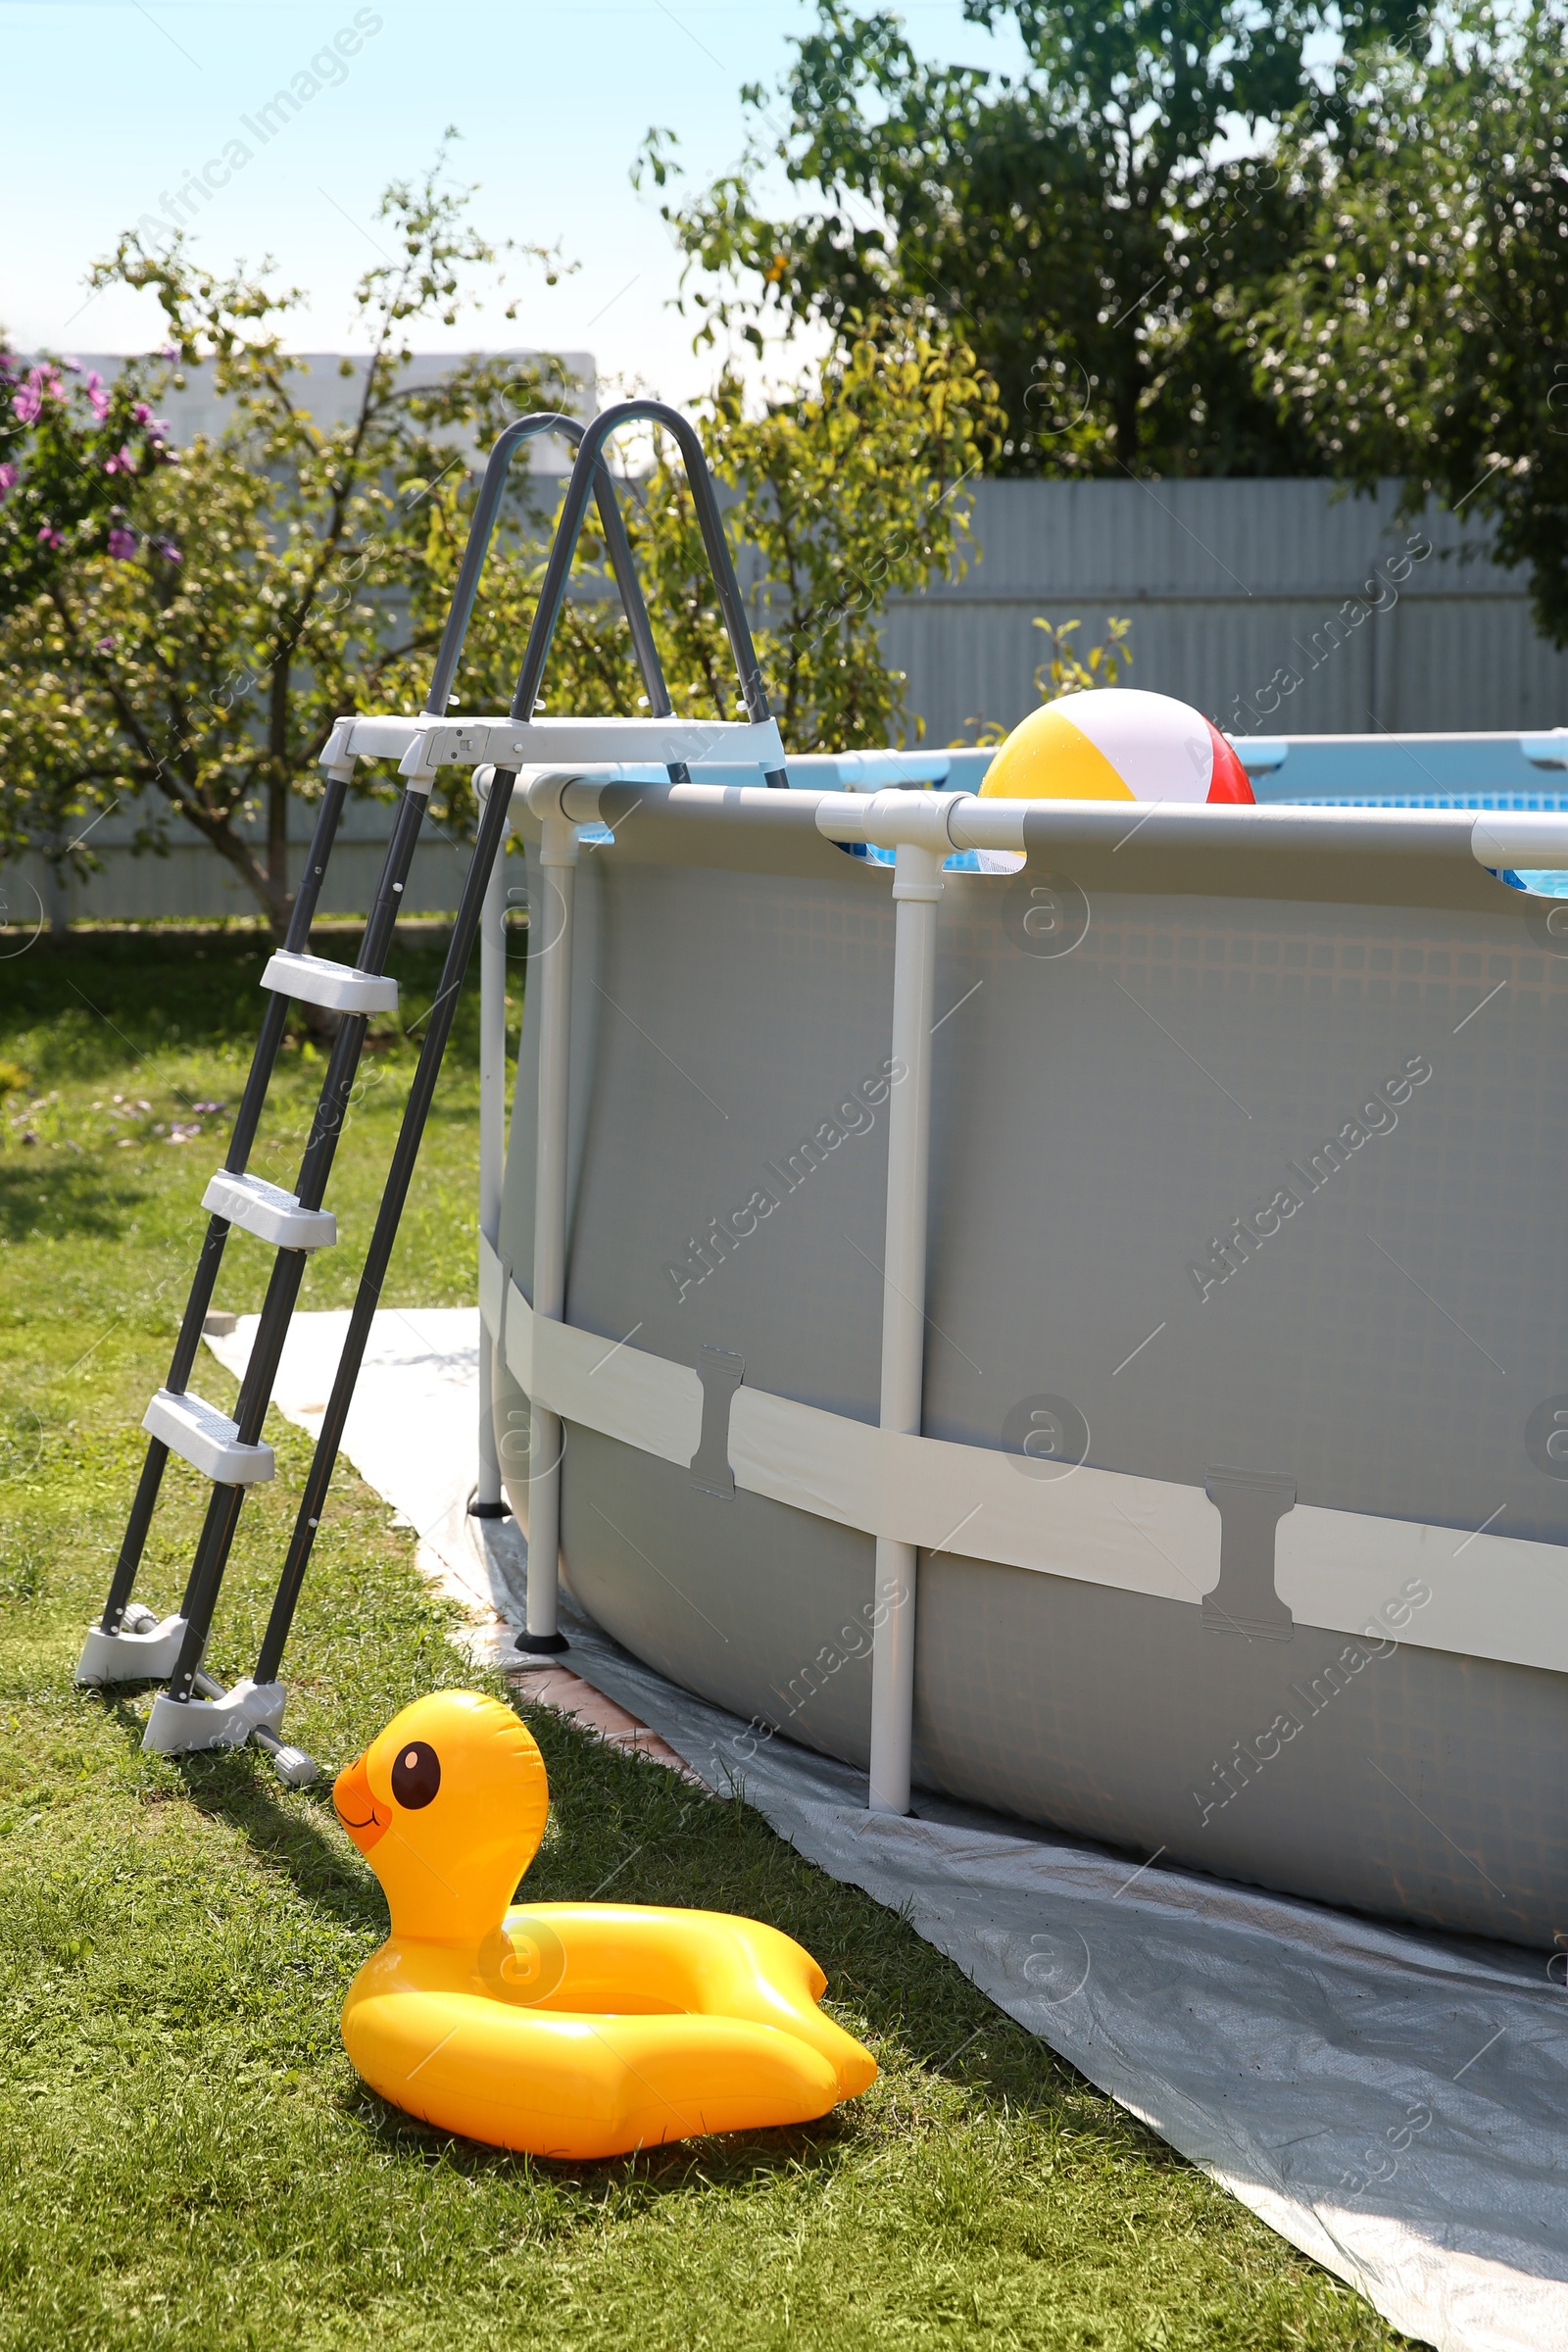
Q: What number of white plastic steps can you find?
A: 3